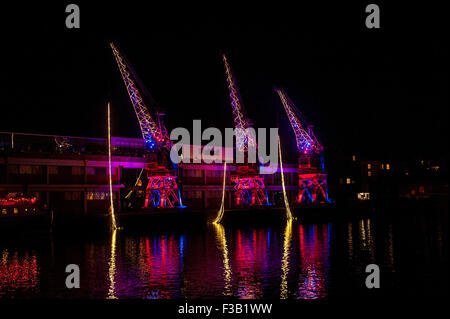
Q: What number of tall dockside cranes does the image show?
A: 3